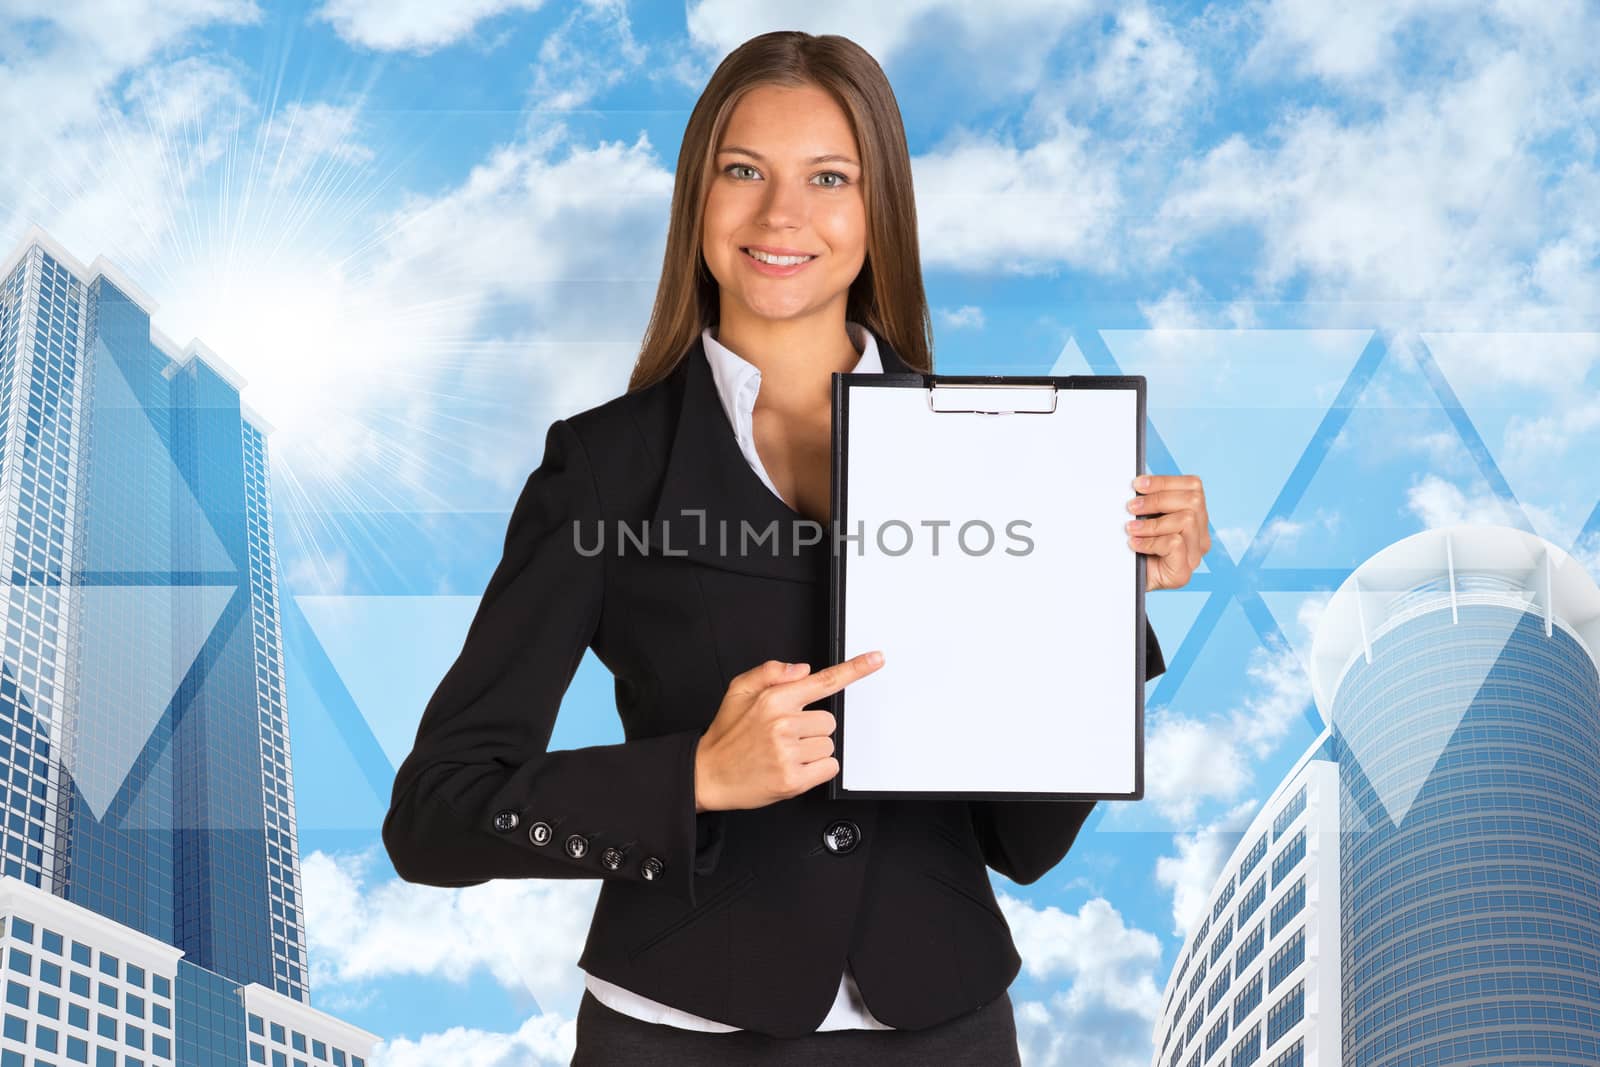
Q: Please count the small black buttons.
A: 5